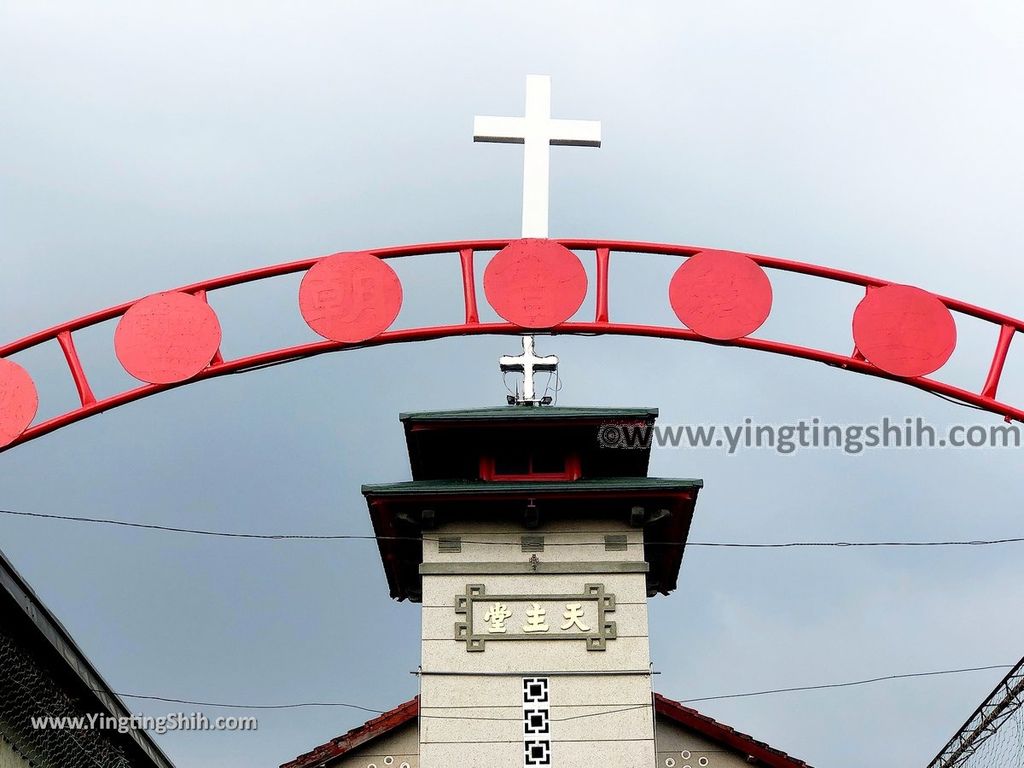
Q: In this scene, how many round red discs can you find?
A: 6